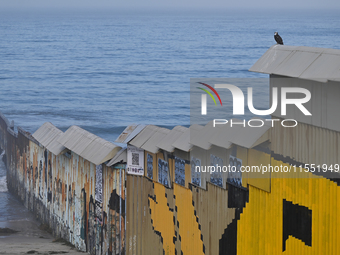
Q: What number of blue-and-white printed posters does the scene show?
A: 6